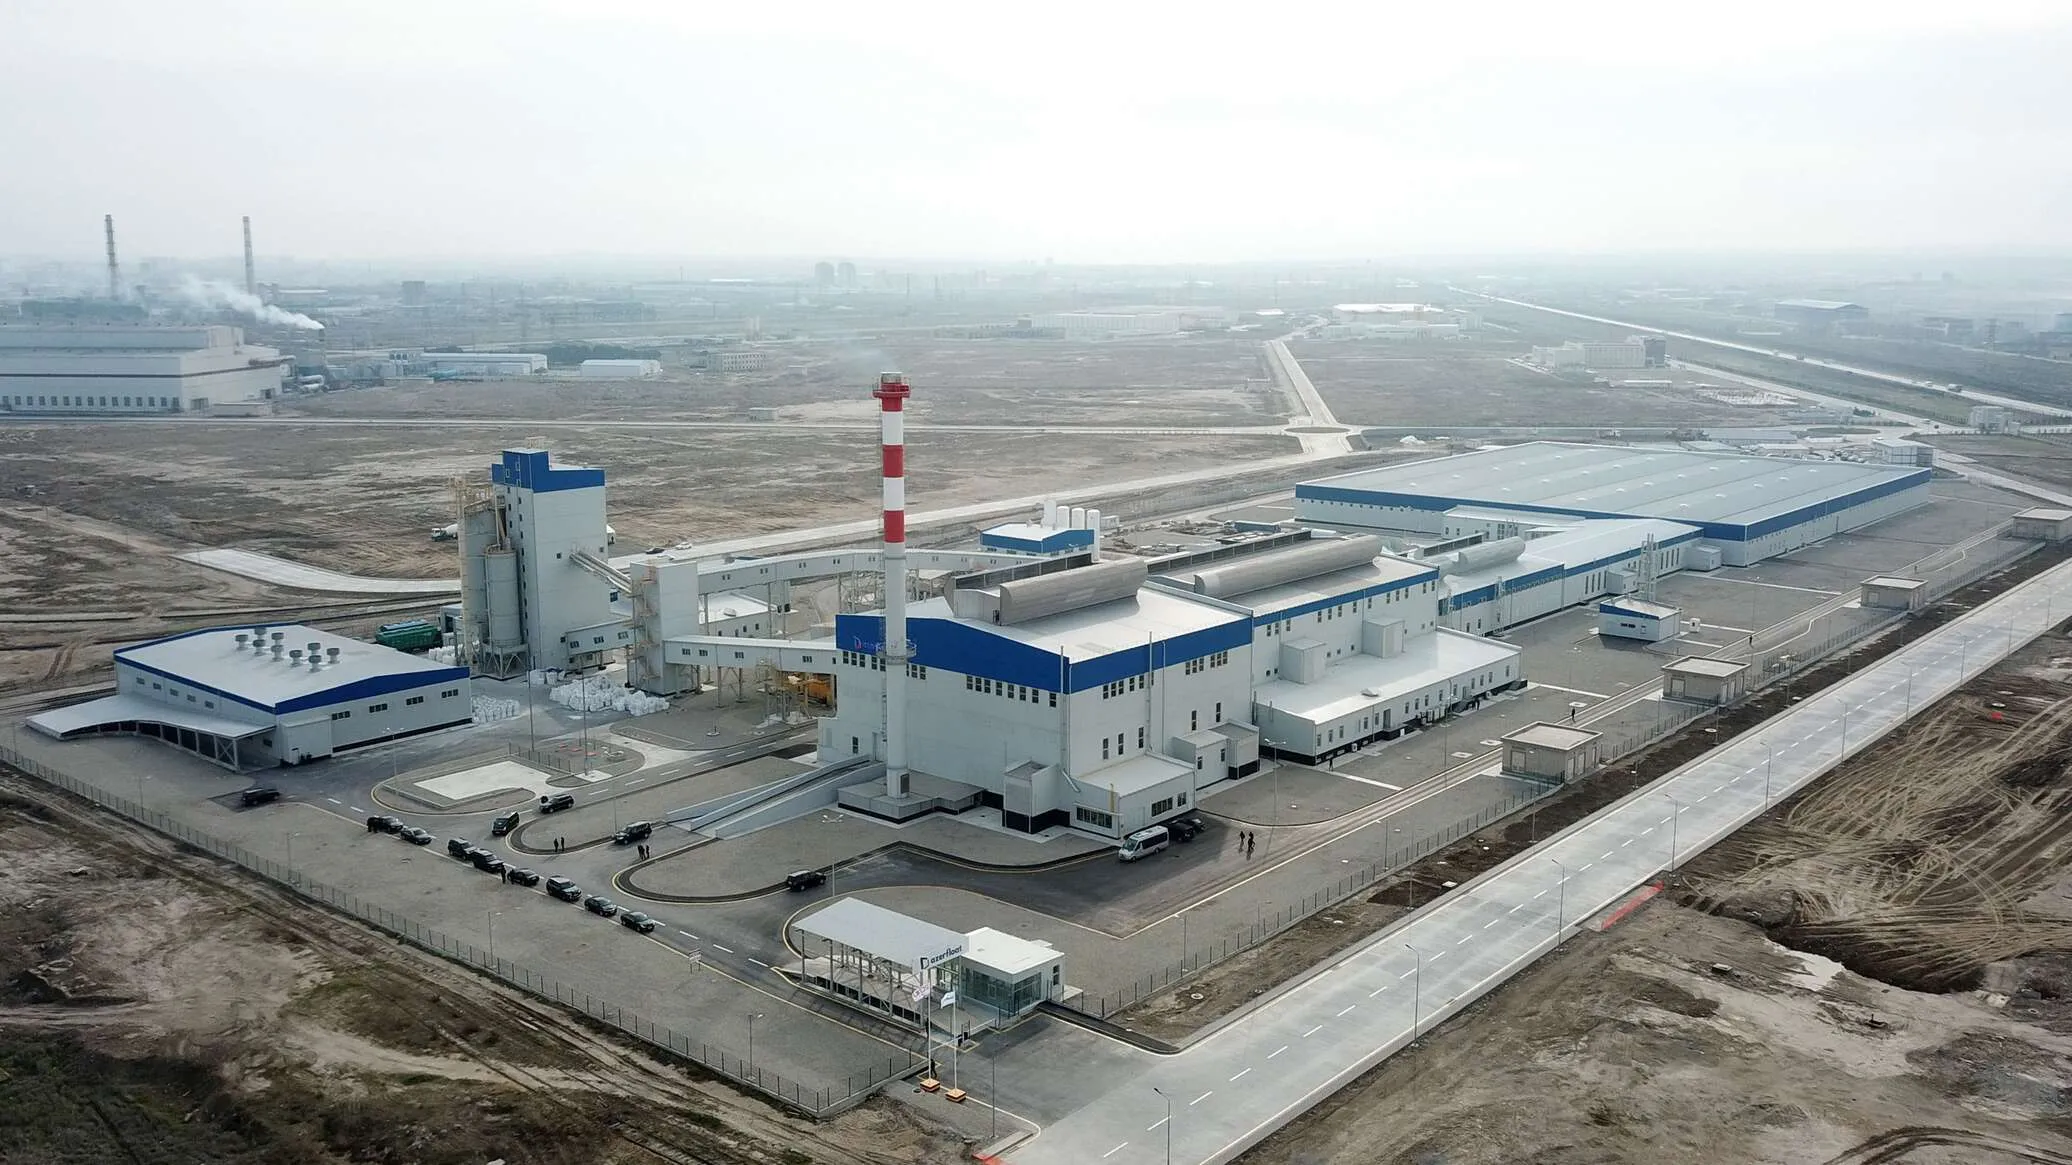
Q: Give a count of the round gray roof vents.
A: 9